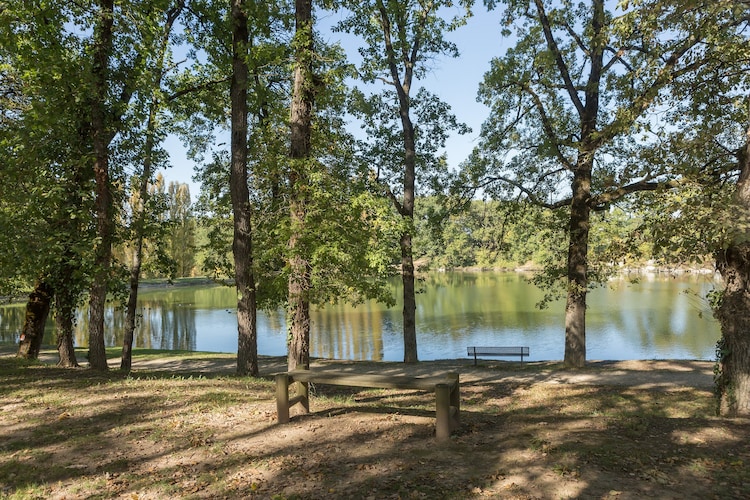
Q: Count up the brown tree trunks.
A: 9